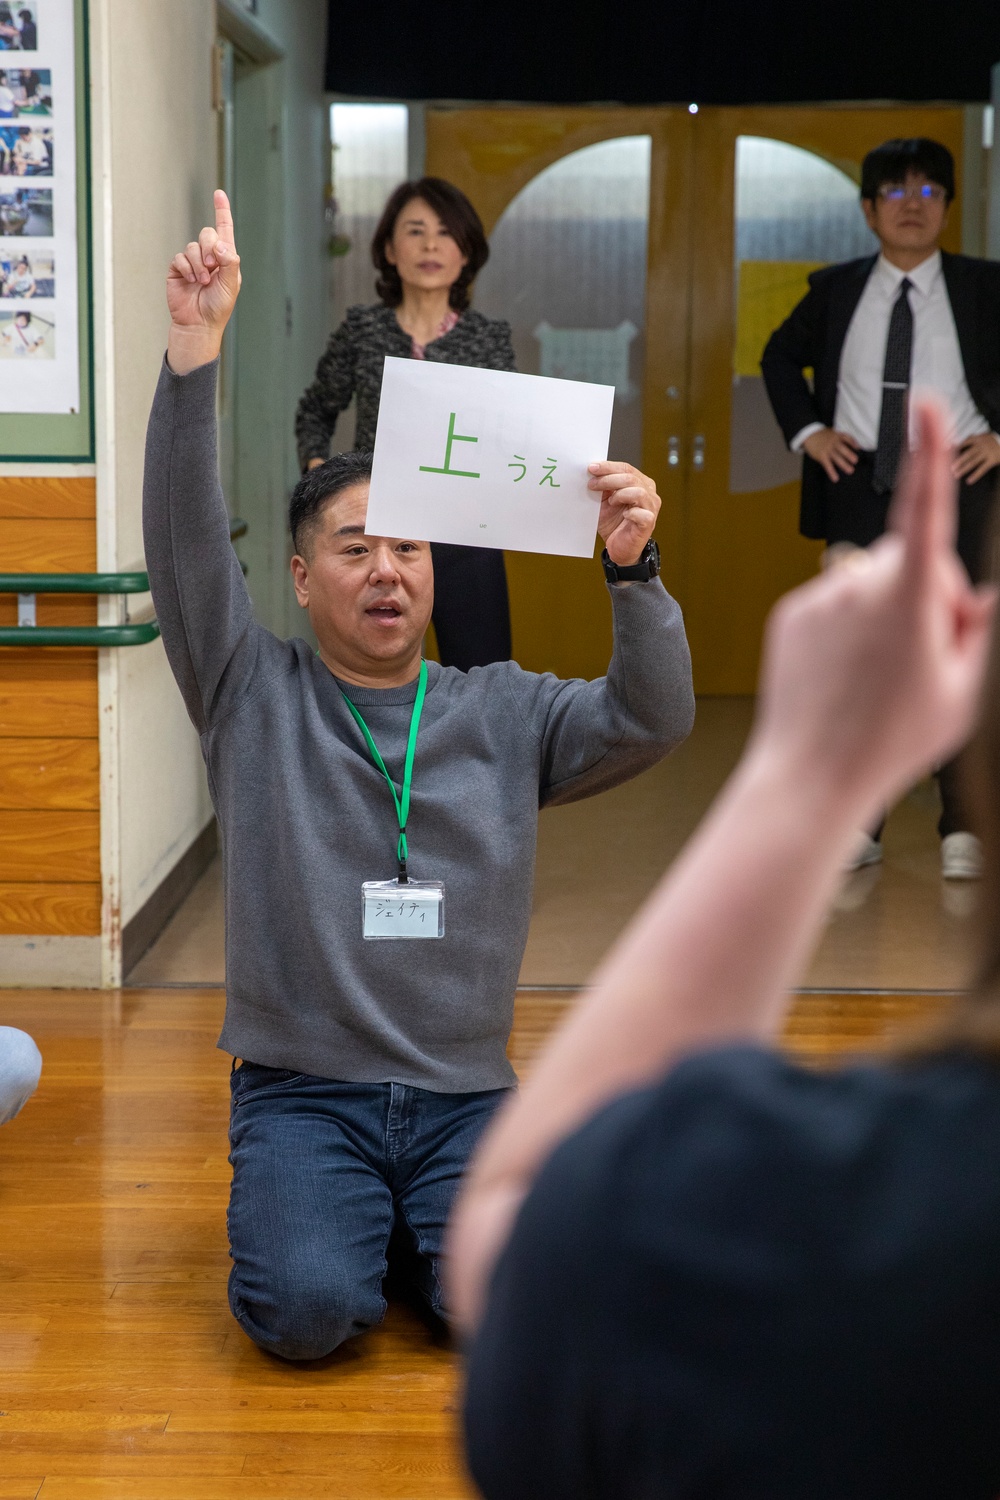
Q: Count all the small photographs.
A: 6